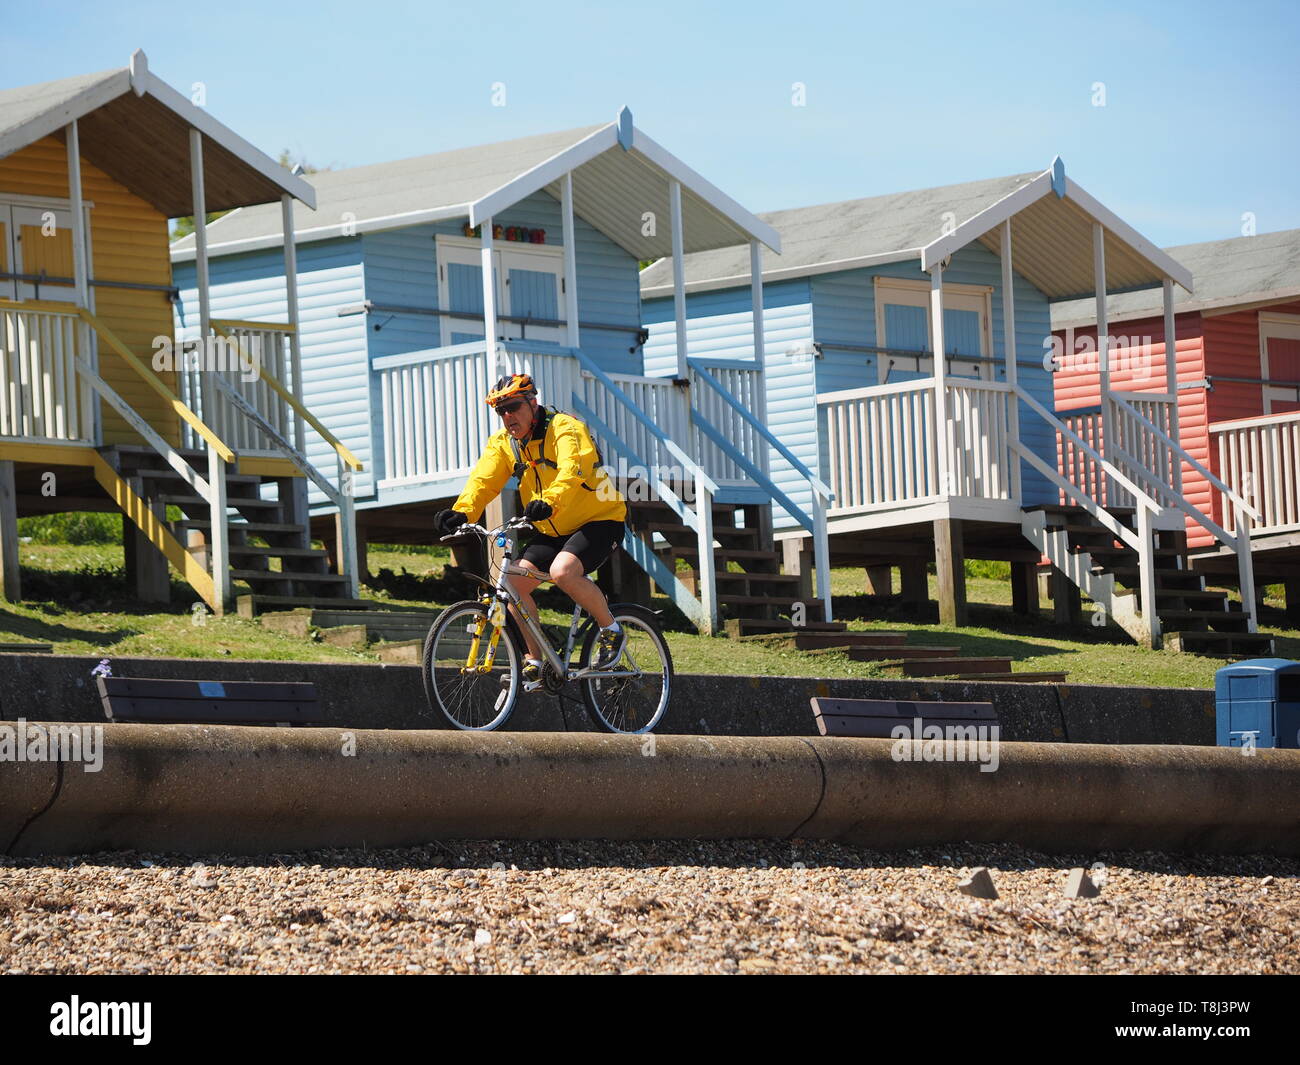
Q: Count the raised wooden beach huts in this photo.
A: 4